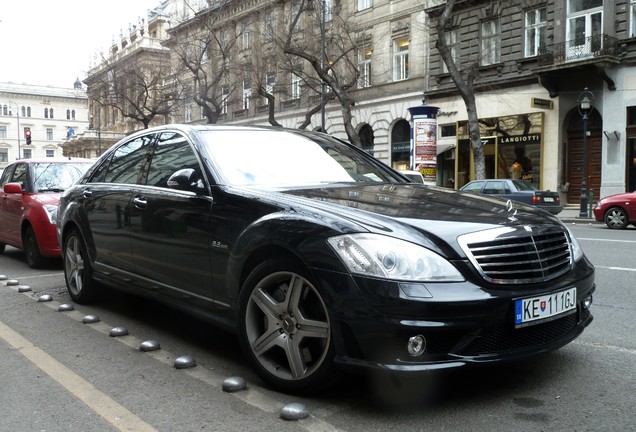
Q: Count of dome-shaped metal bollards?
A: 11